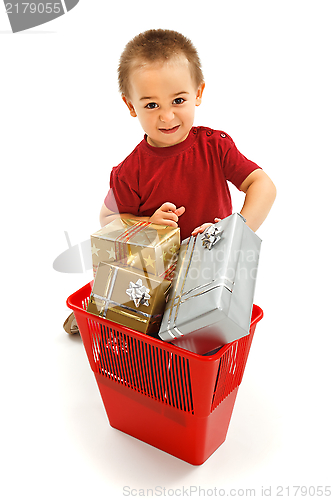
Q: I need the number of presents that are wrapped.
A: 3